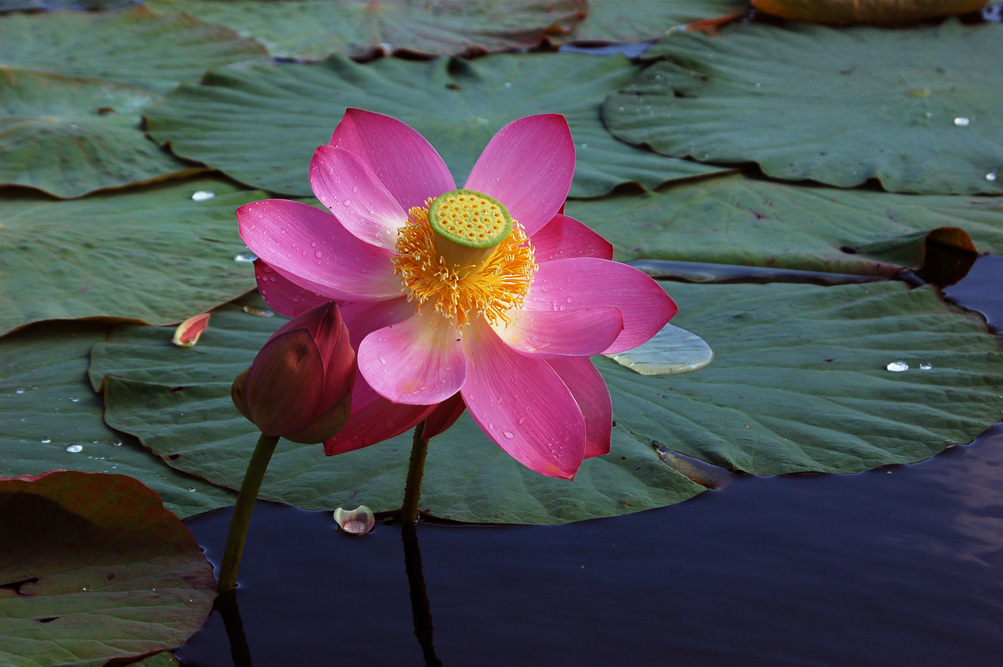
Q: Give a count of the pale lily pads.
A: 1